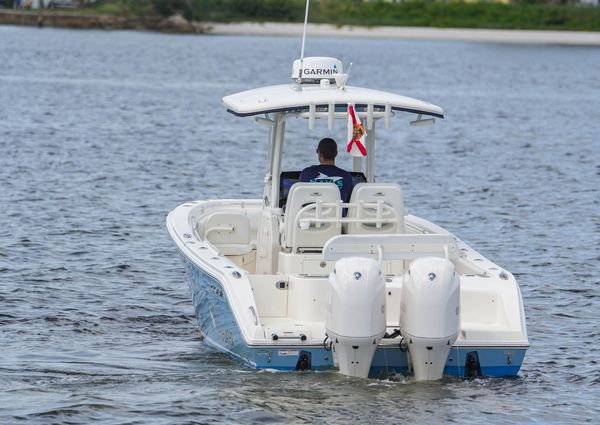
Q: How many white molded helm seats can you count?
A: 2